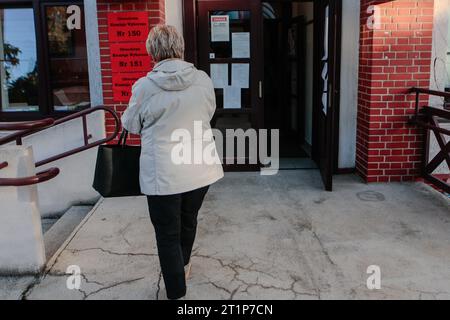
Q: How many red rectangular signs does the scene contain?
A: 3